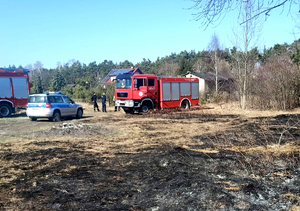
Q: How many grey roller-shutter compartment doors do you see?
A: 6